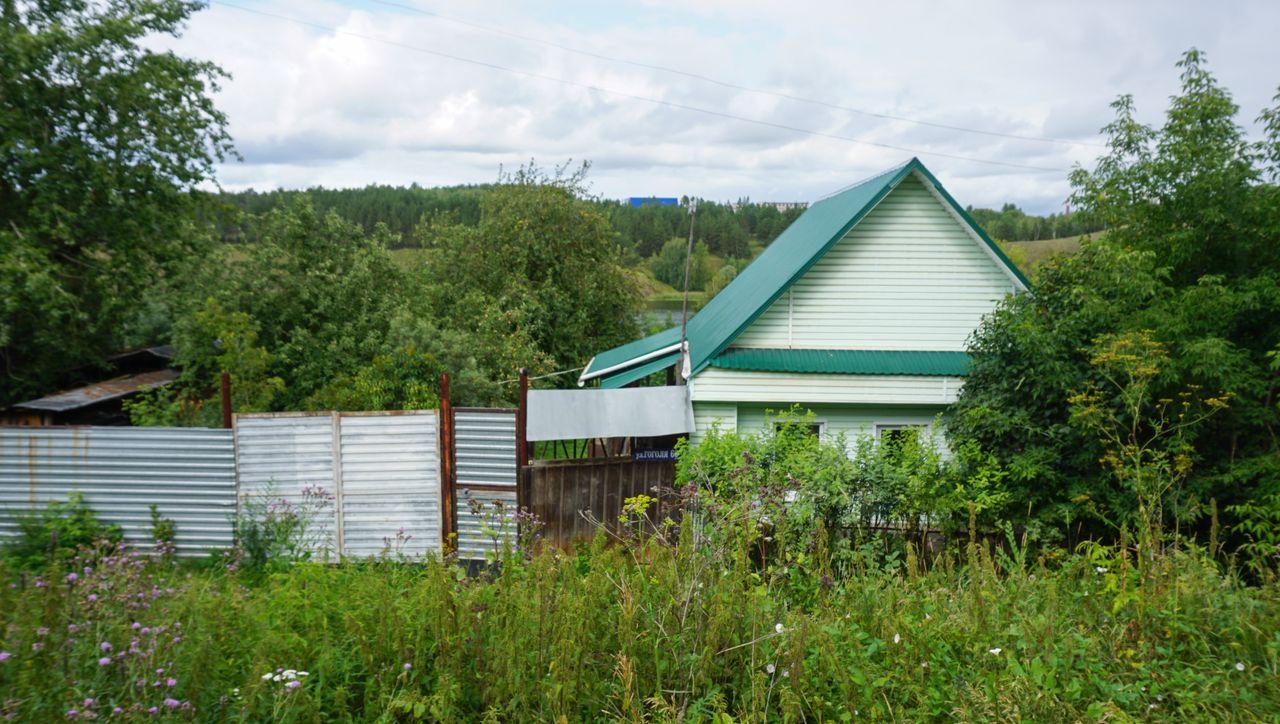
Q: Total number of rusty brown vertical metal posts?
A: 3